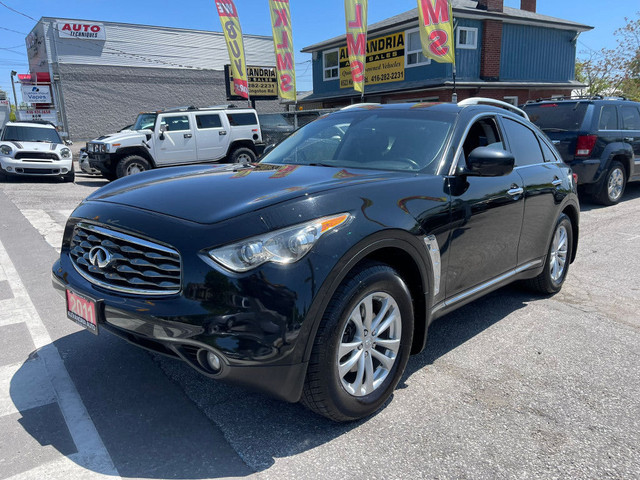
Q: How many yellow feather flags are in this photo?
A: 4